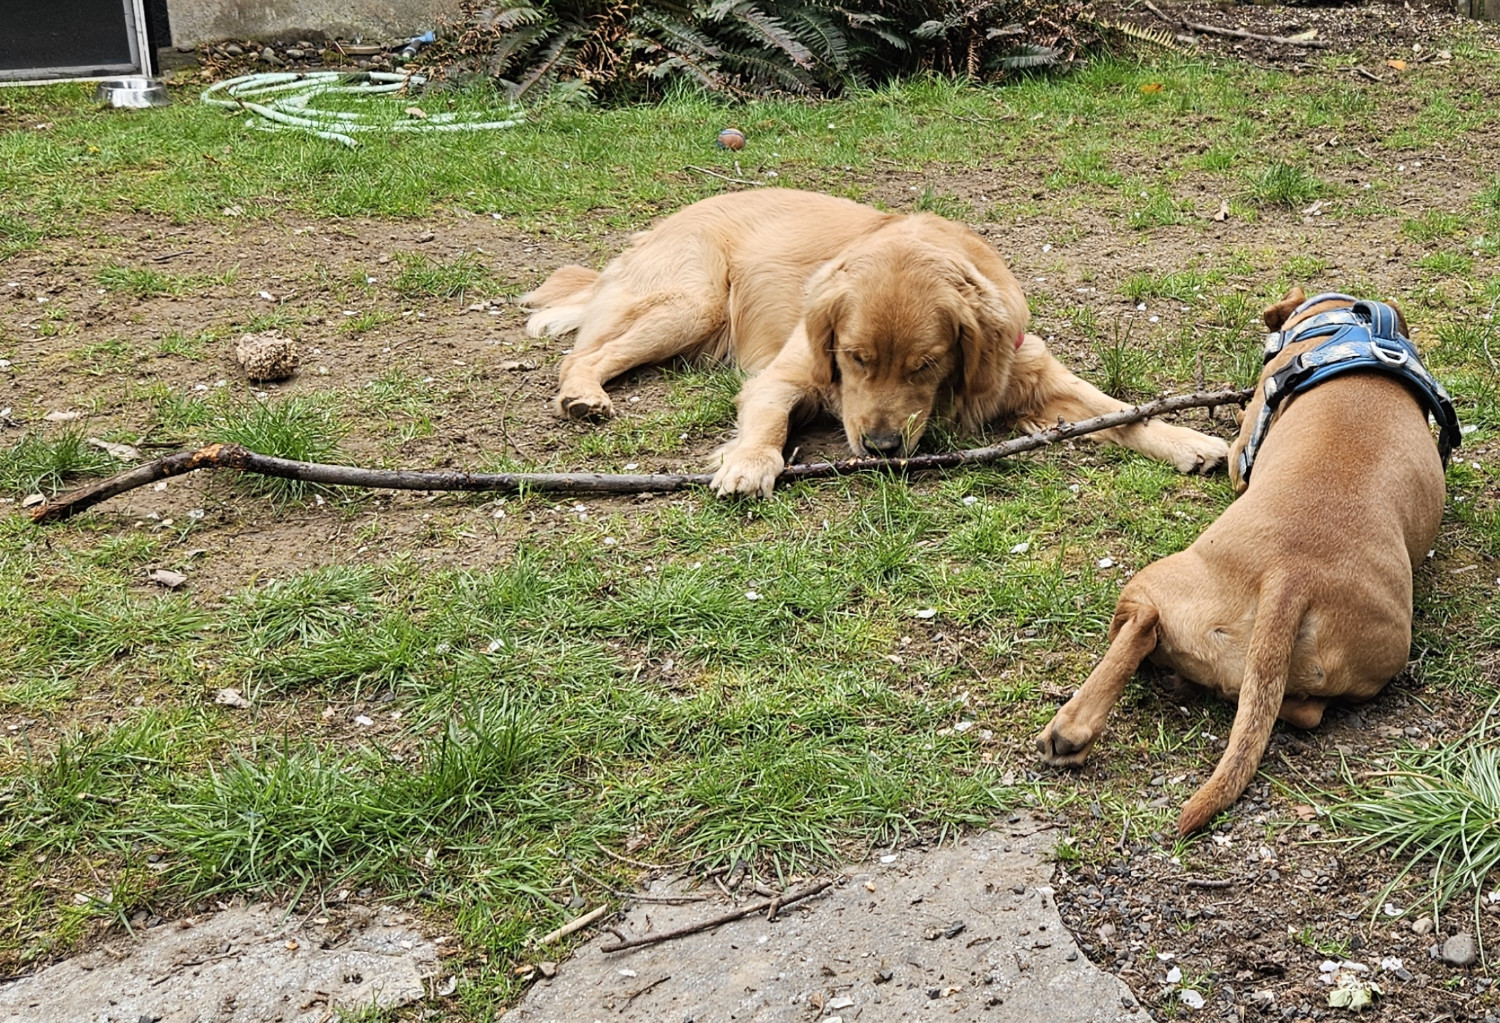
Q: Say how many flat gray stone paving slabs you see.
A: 2